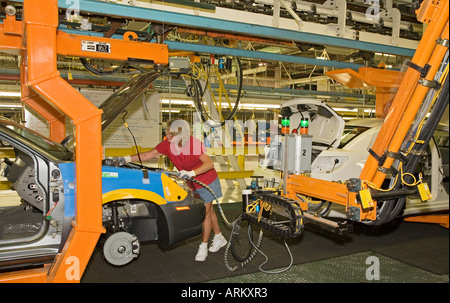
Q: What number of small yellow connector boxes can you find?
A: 2